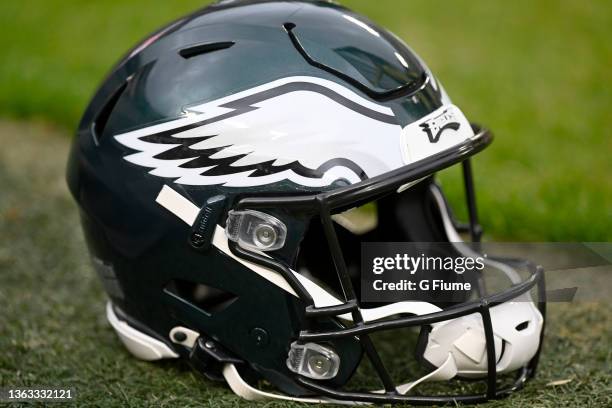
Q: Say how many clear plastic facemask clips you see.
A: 2